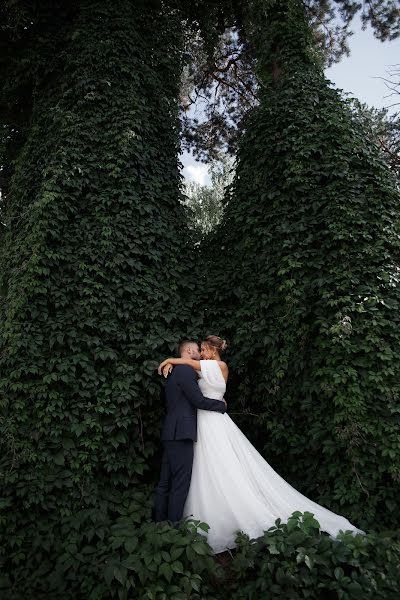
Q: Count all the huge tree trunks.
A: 2